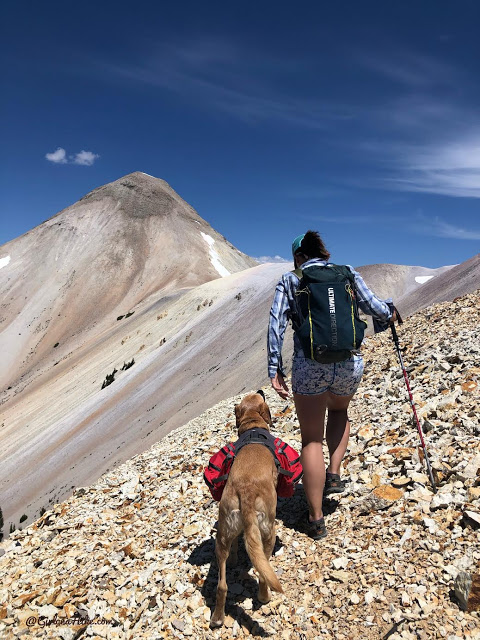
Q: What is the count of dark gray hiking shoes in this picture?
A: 2